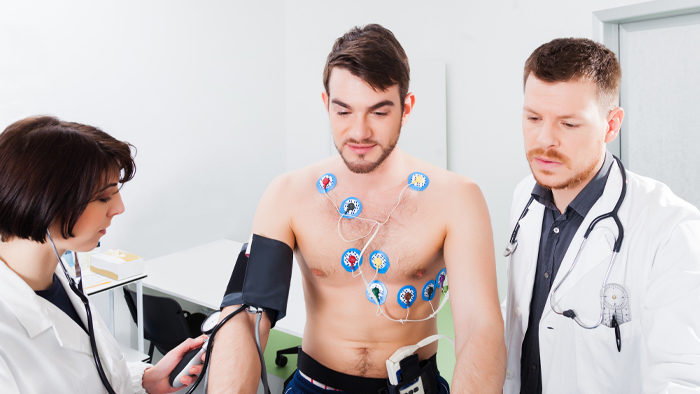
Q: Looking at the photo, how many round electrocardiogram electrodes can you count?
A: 9